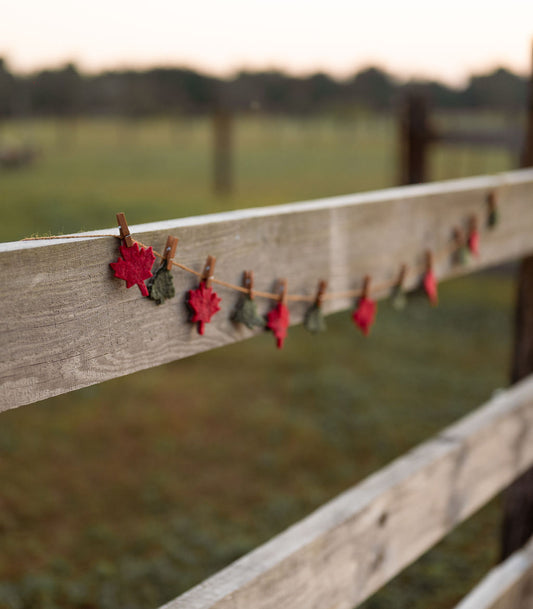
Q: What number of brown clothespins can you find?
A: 12